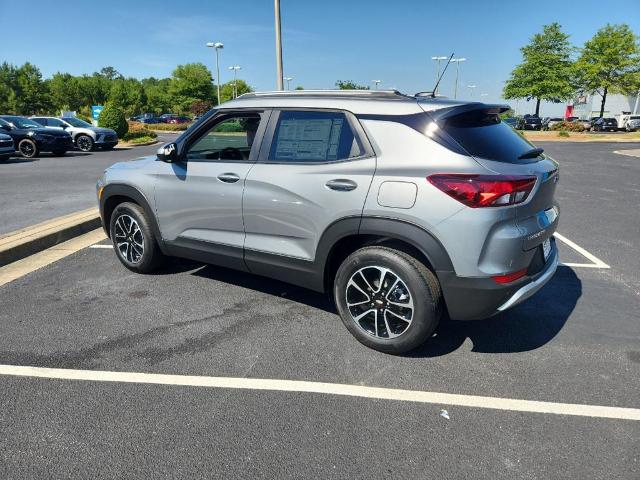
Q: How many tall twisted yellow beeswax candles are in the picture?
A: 0